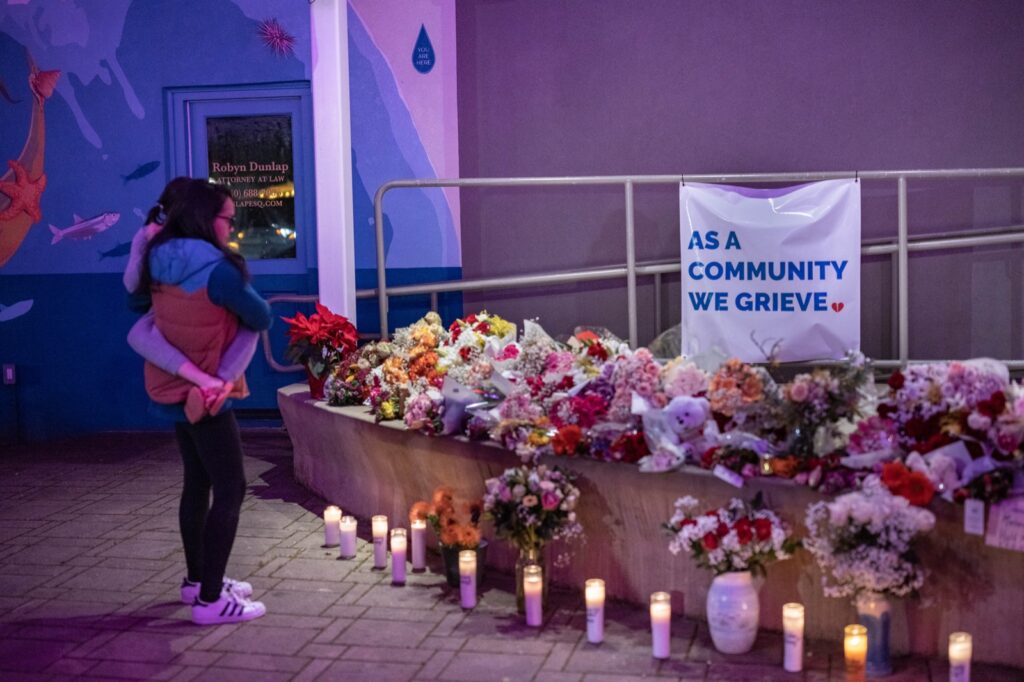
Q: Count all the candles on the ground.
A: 12